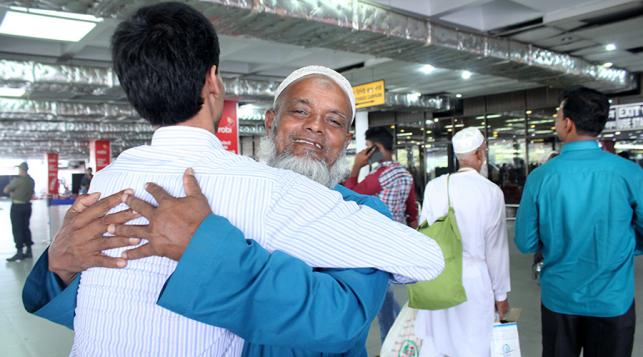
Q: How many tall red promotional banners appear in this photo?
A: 3